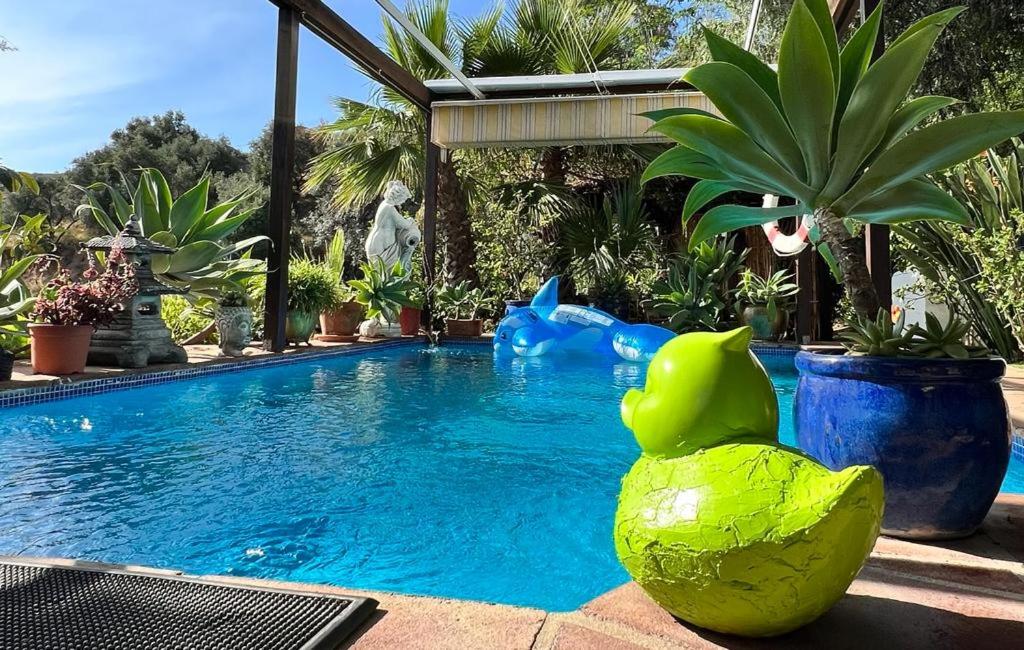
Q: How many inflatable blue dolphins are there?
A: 1